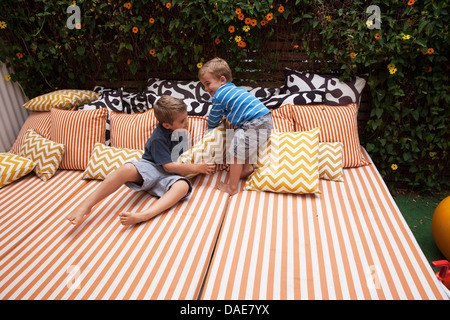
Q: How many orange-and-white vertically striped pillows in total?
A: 6